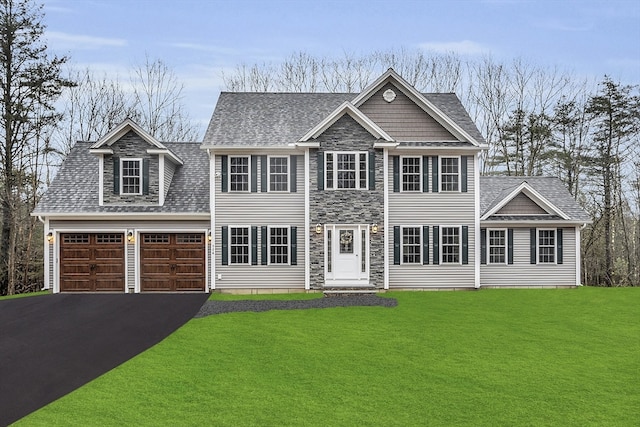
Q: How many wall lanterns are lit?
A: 5